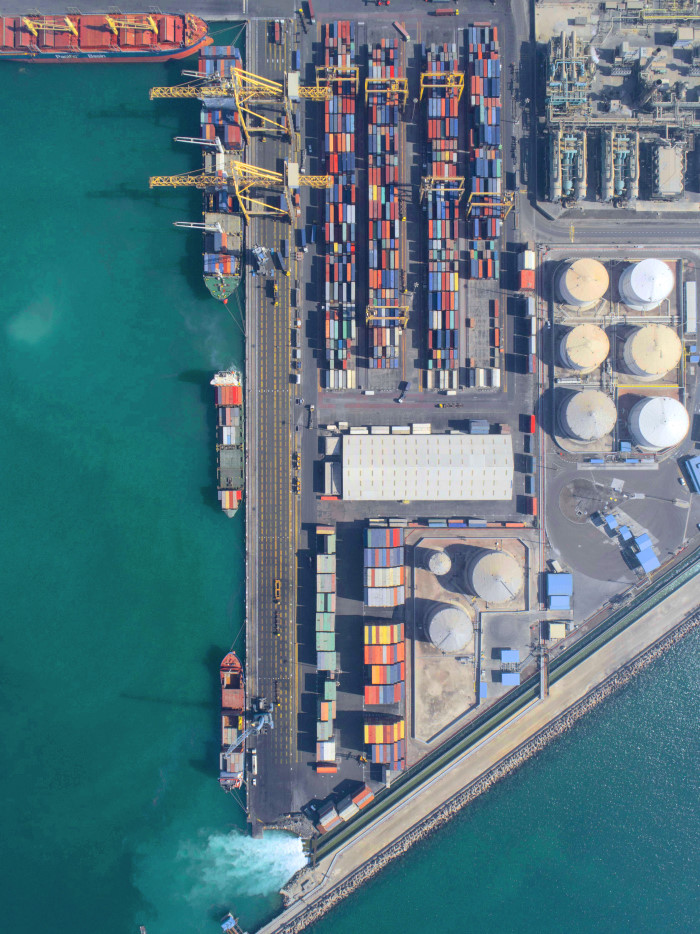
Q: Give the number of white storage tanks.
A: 9